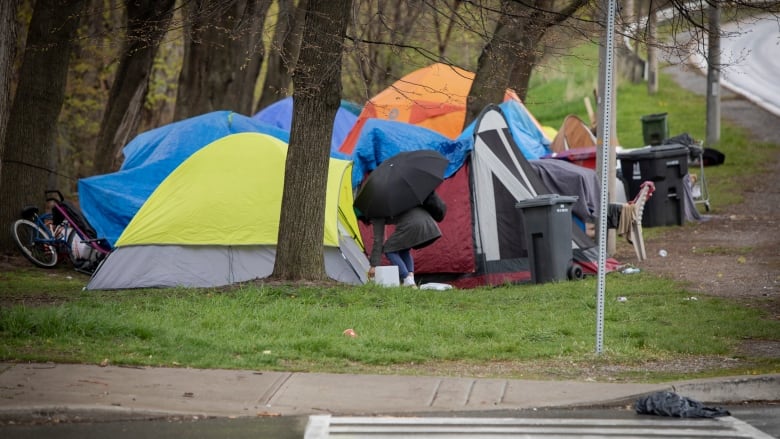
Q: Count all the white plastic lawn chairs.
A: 1